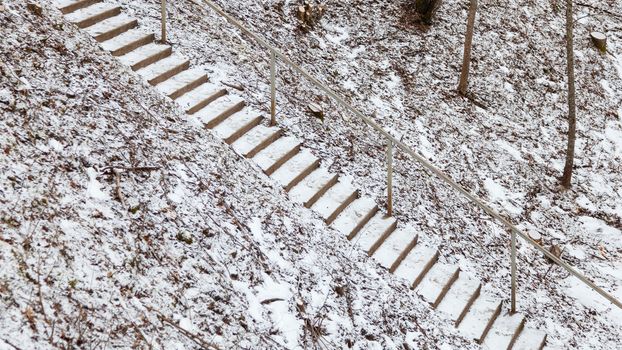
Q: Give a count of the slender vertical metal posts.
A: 4